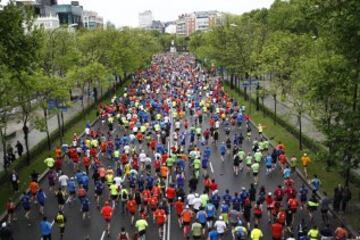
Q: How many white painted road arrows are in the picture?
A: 0